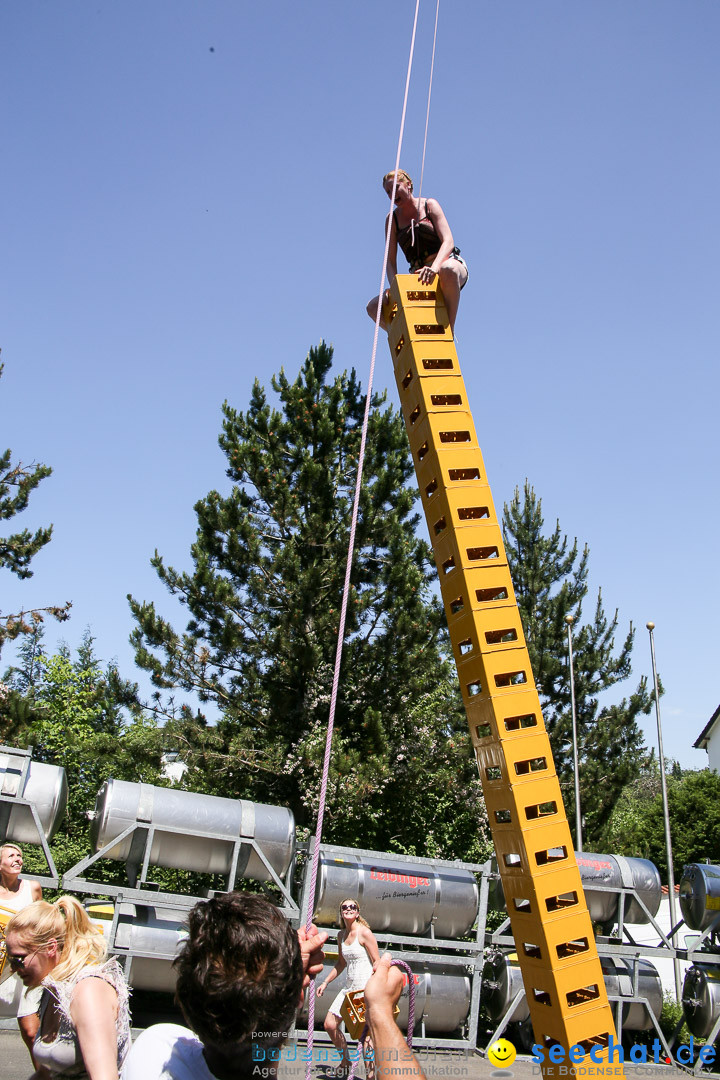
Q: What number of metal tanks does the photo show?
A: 9